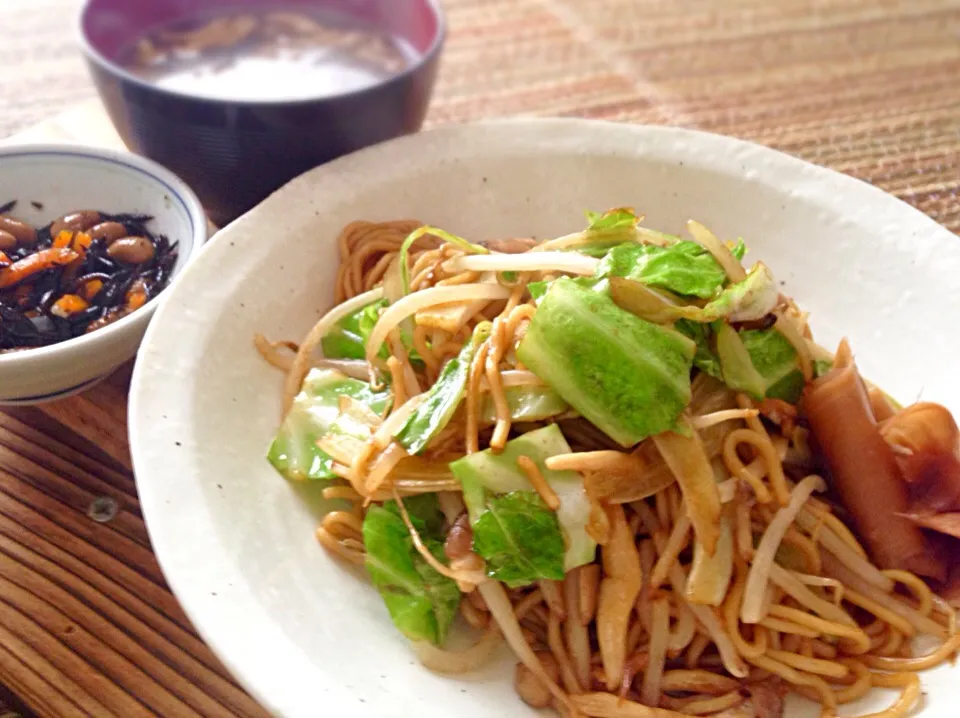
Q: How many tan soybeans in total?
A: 5